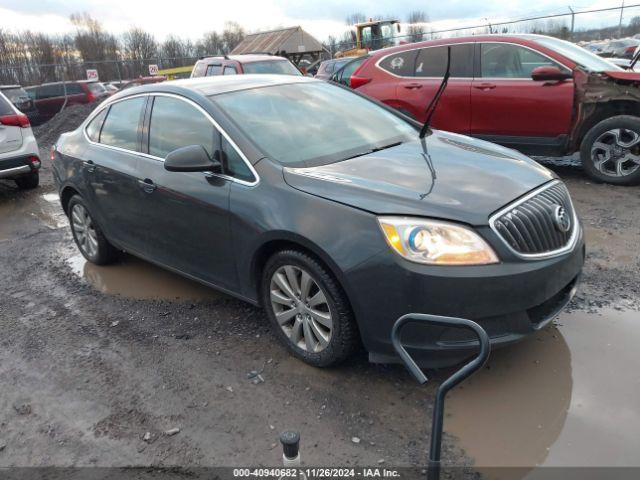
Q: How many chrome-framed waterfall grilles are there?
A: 1